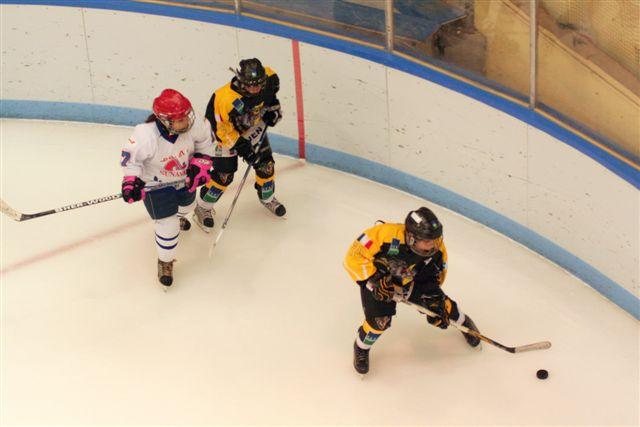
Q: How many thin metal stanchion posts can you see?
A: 3